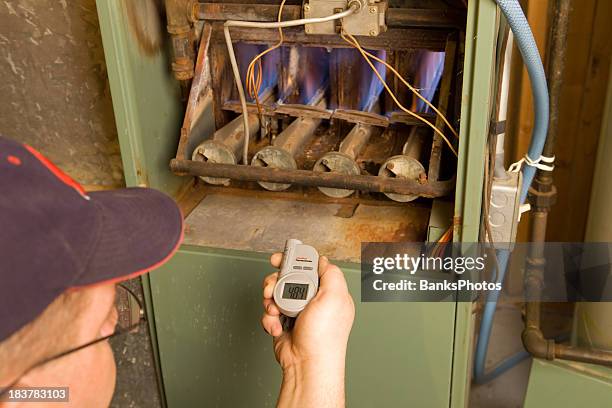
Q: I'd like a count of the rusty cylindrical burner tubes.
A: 4